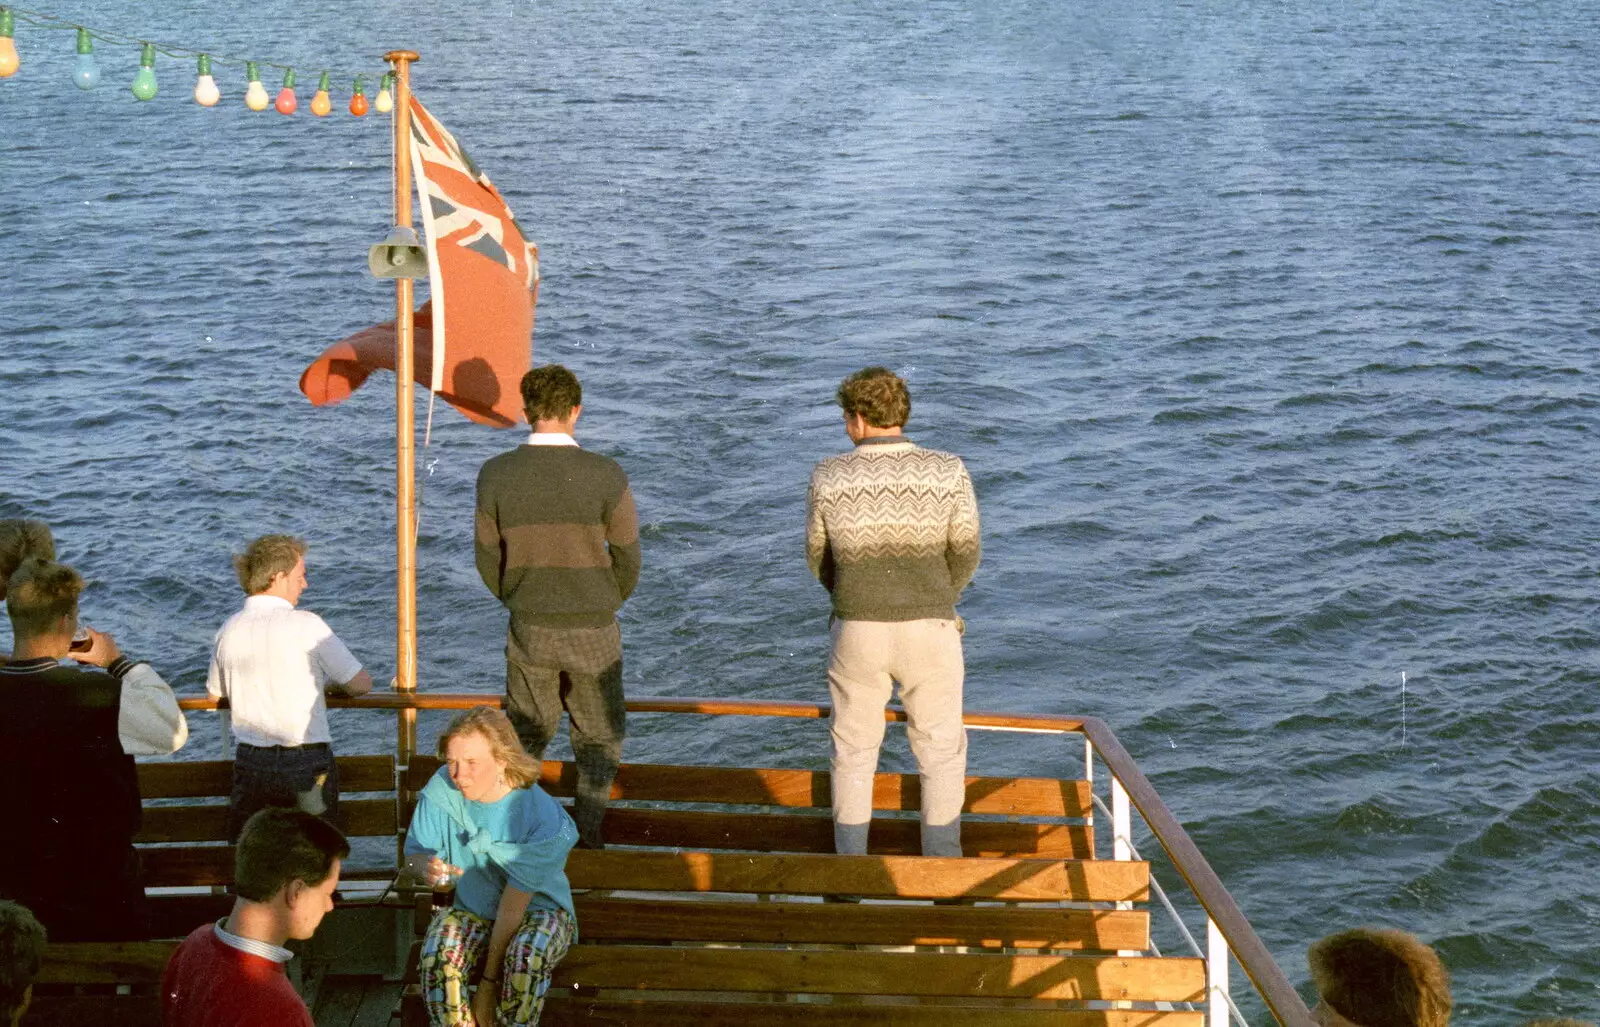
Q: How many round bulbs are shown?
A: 9